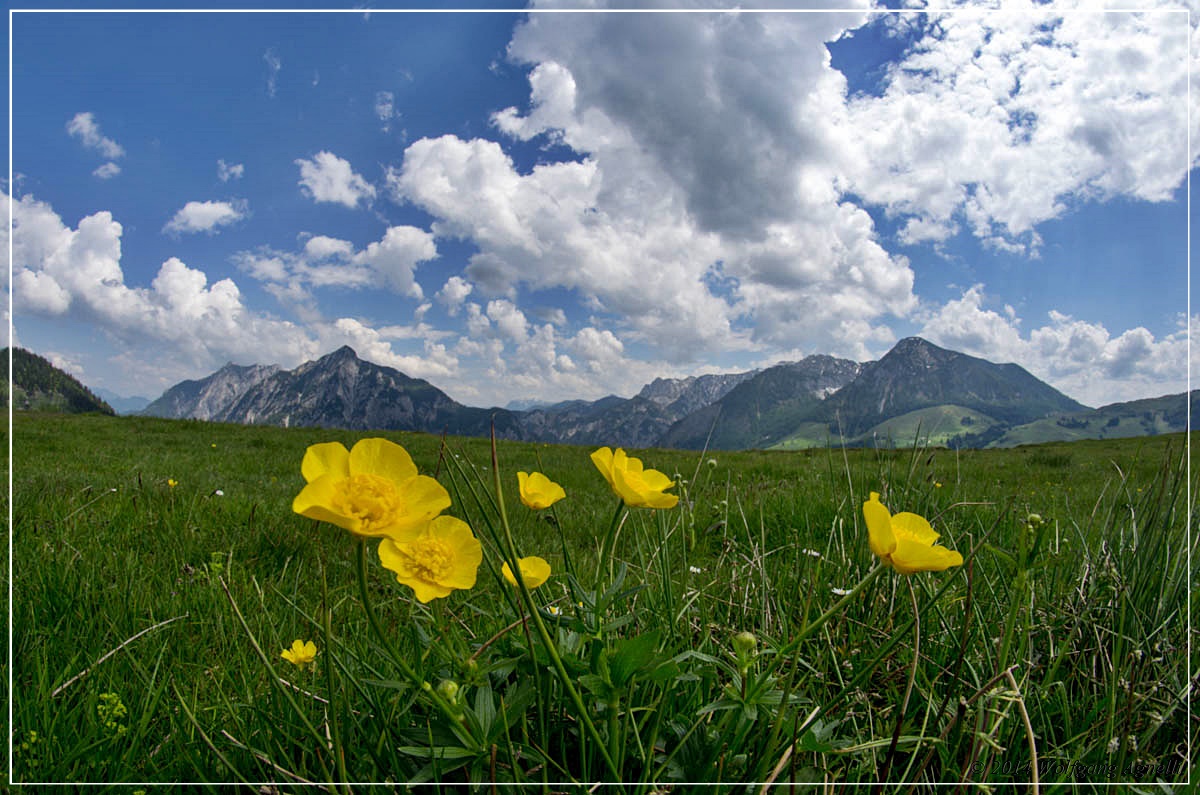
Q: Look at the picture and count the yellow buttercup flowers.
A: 7